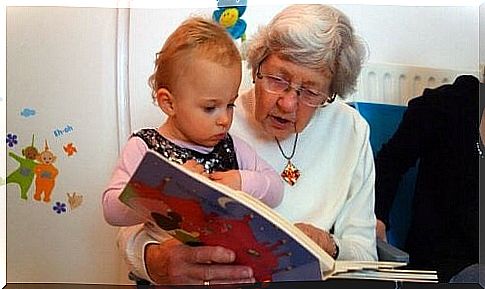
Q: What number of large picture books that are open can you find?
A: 1